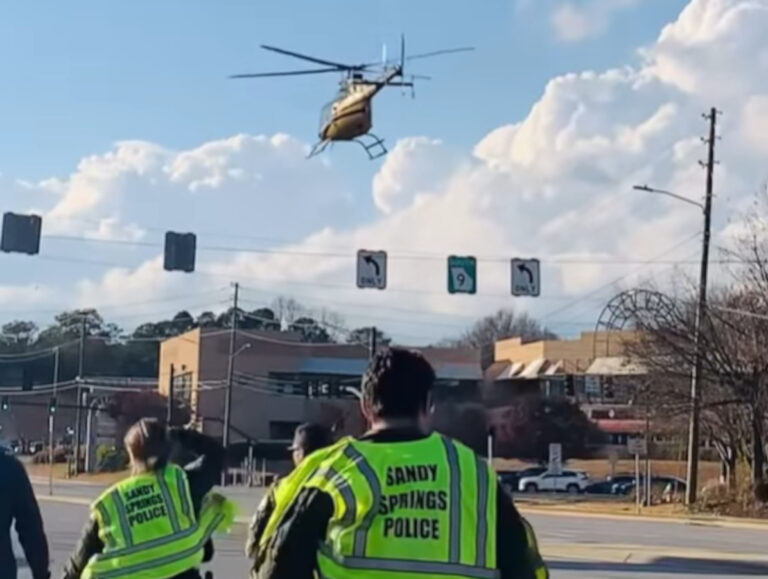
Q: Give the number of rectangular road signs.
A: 5